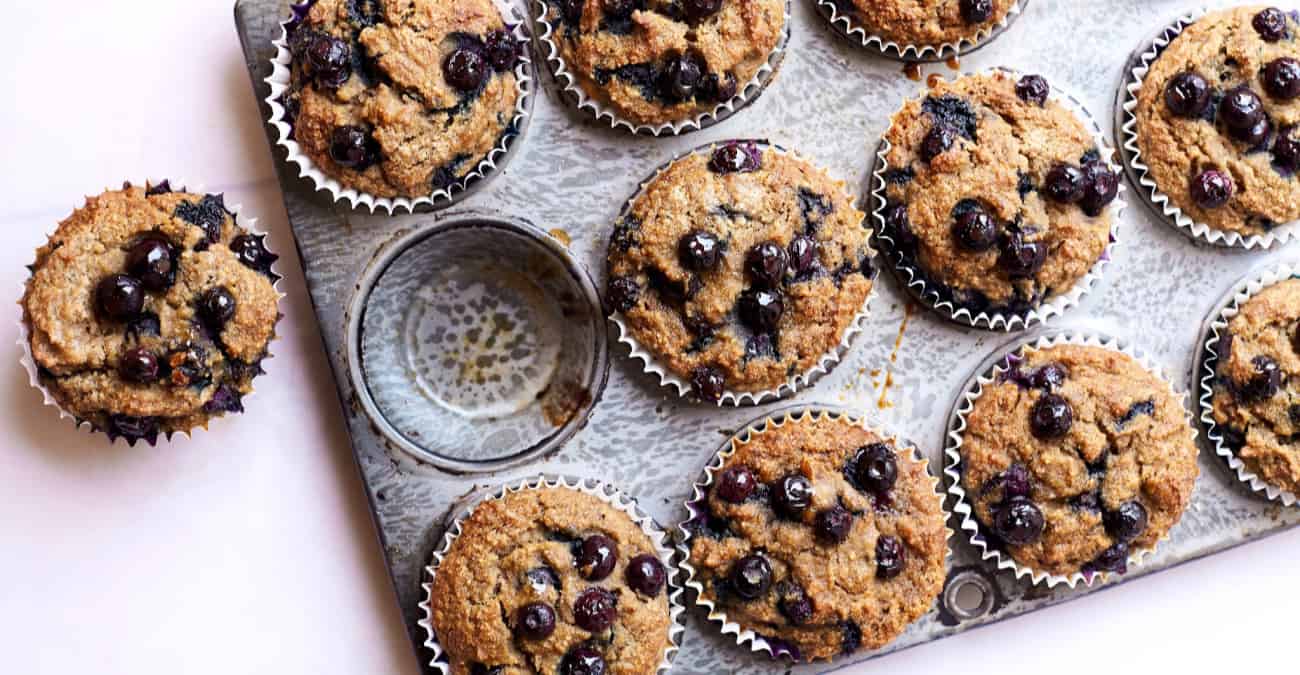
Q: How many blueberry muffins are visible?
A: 11